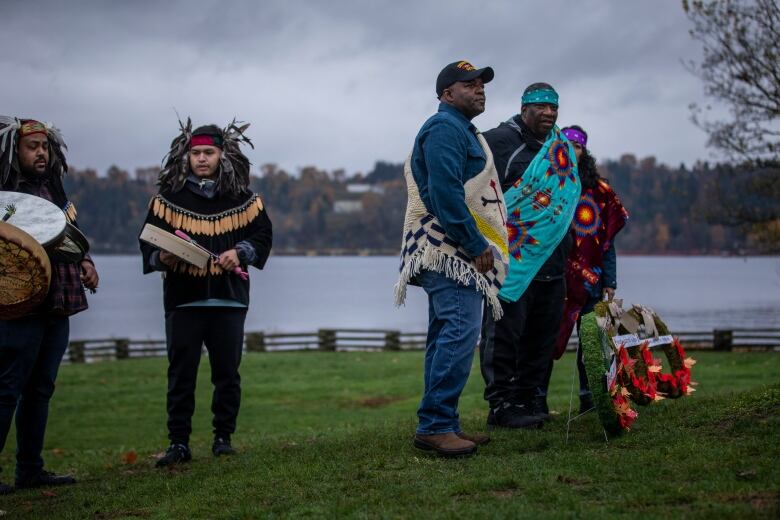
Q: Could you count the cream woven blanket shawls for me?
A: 1